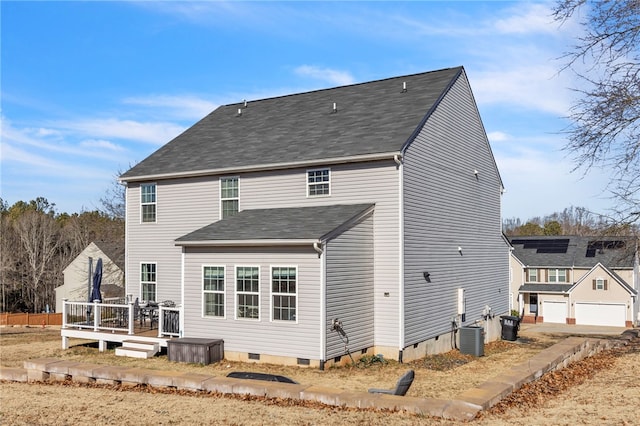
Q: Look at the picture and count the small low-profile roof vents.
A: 4